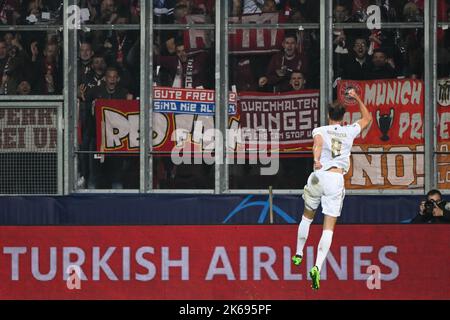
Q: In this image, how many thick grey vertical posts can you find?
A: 5